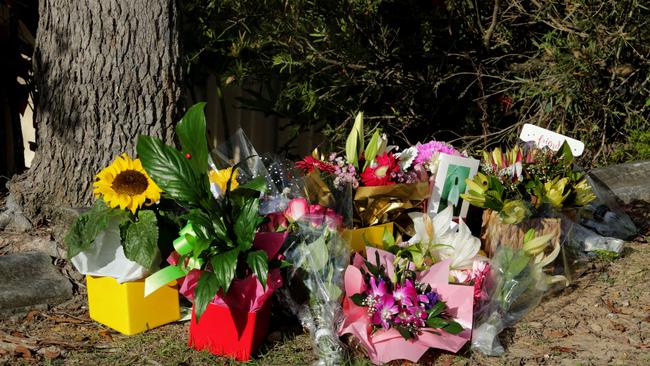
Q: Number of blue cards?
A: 0